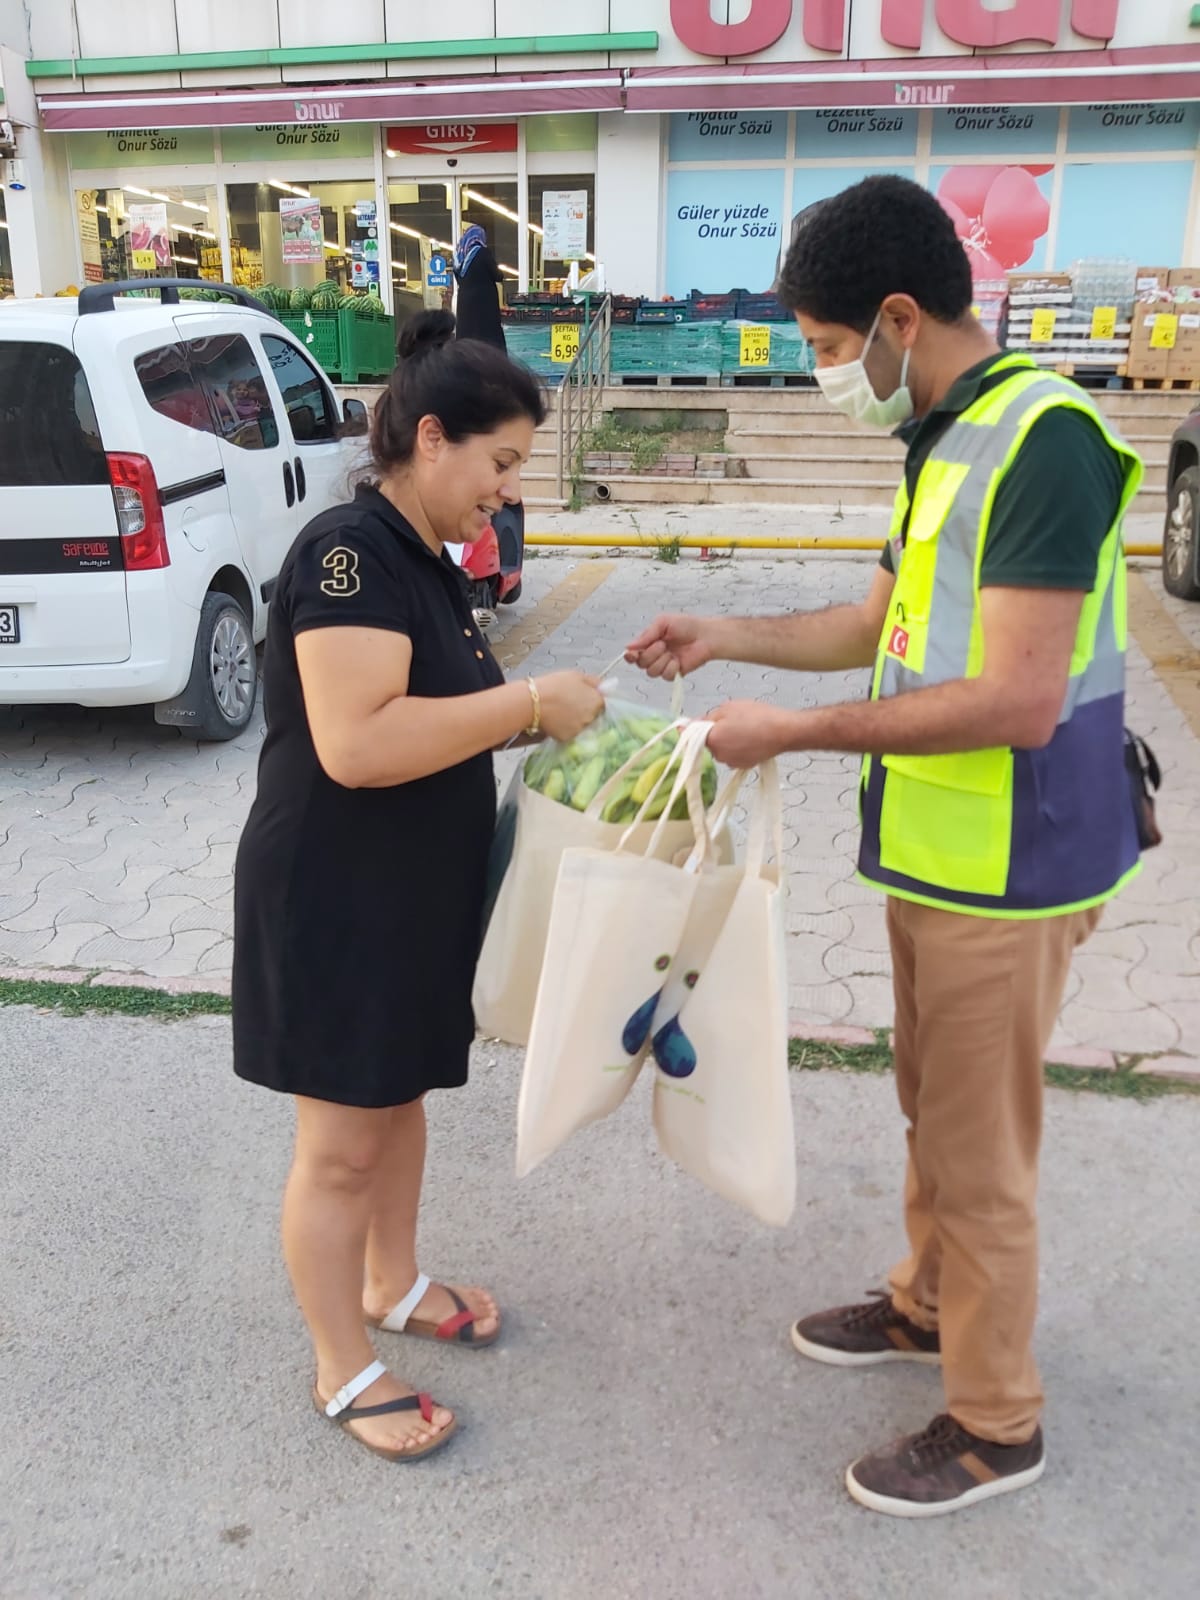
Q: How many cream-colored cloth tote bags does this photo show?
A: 3